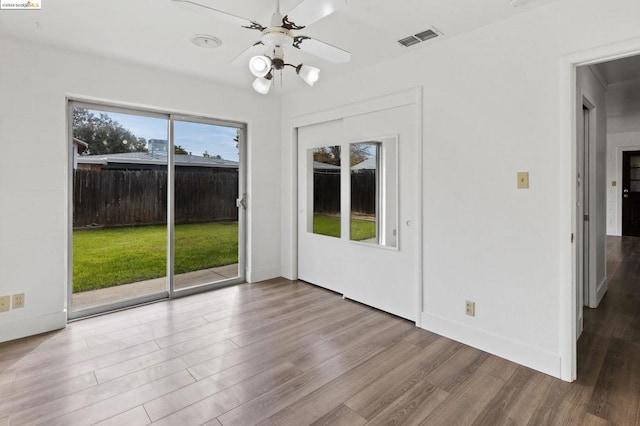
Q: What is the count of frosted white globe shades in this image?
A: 3